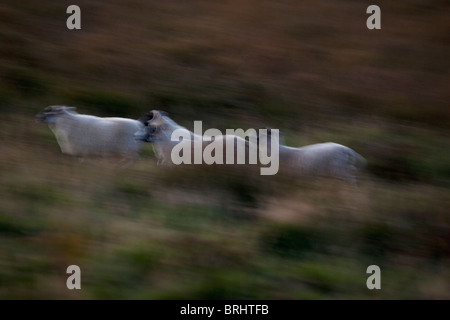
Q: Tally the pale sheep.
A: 3